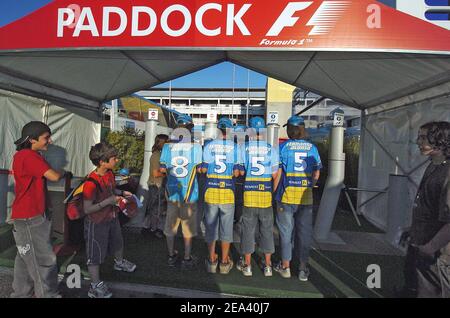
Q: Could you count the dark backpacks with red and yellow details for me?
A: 1